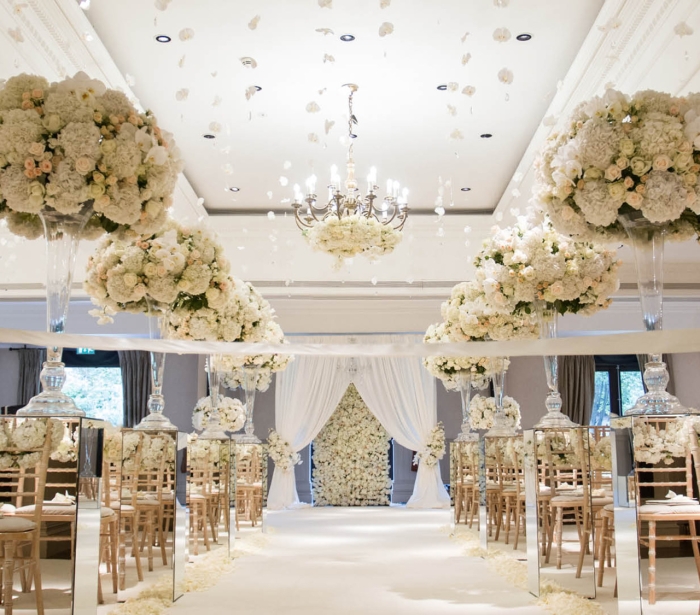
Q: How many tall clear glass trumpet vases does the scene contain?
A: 8